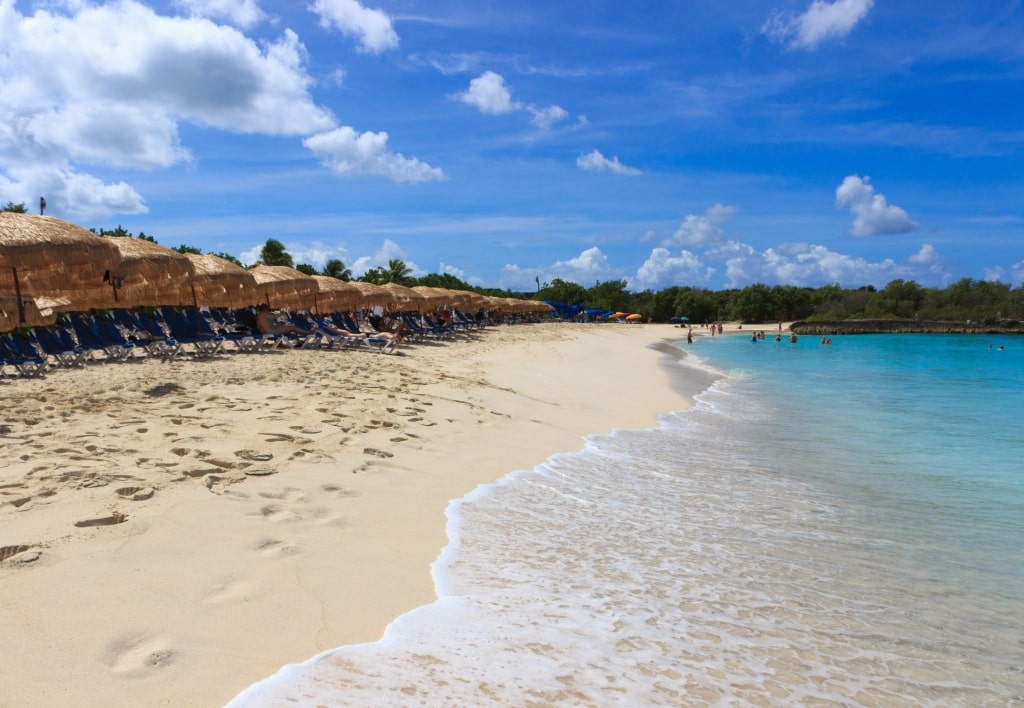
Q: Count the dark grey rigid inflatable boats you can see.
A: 0